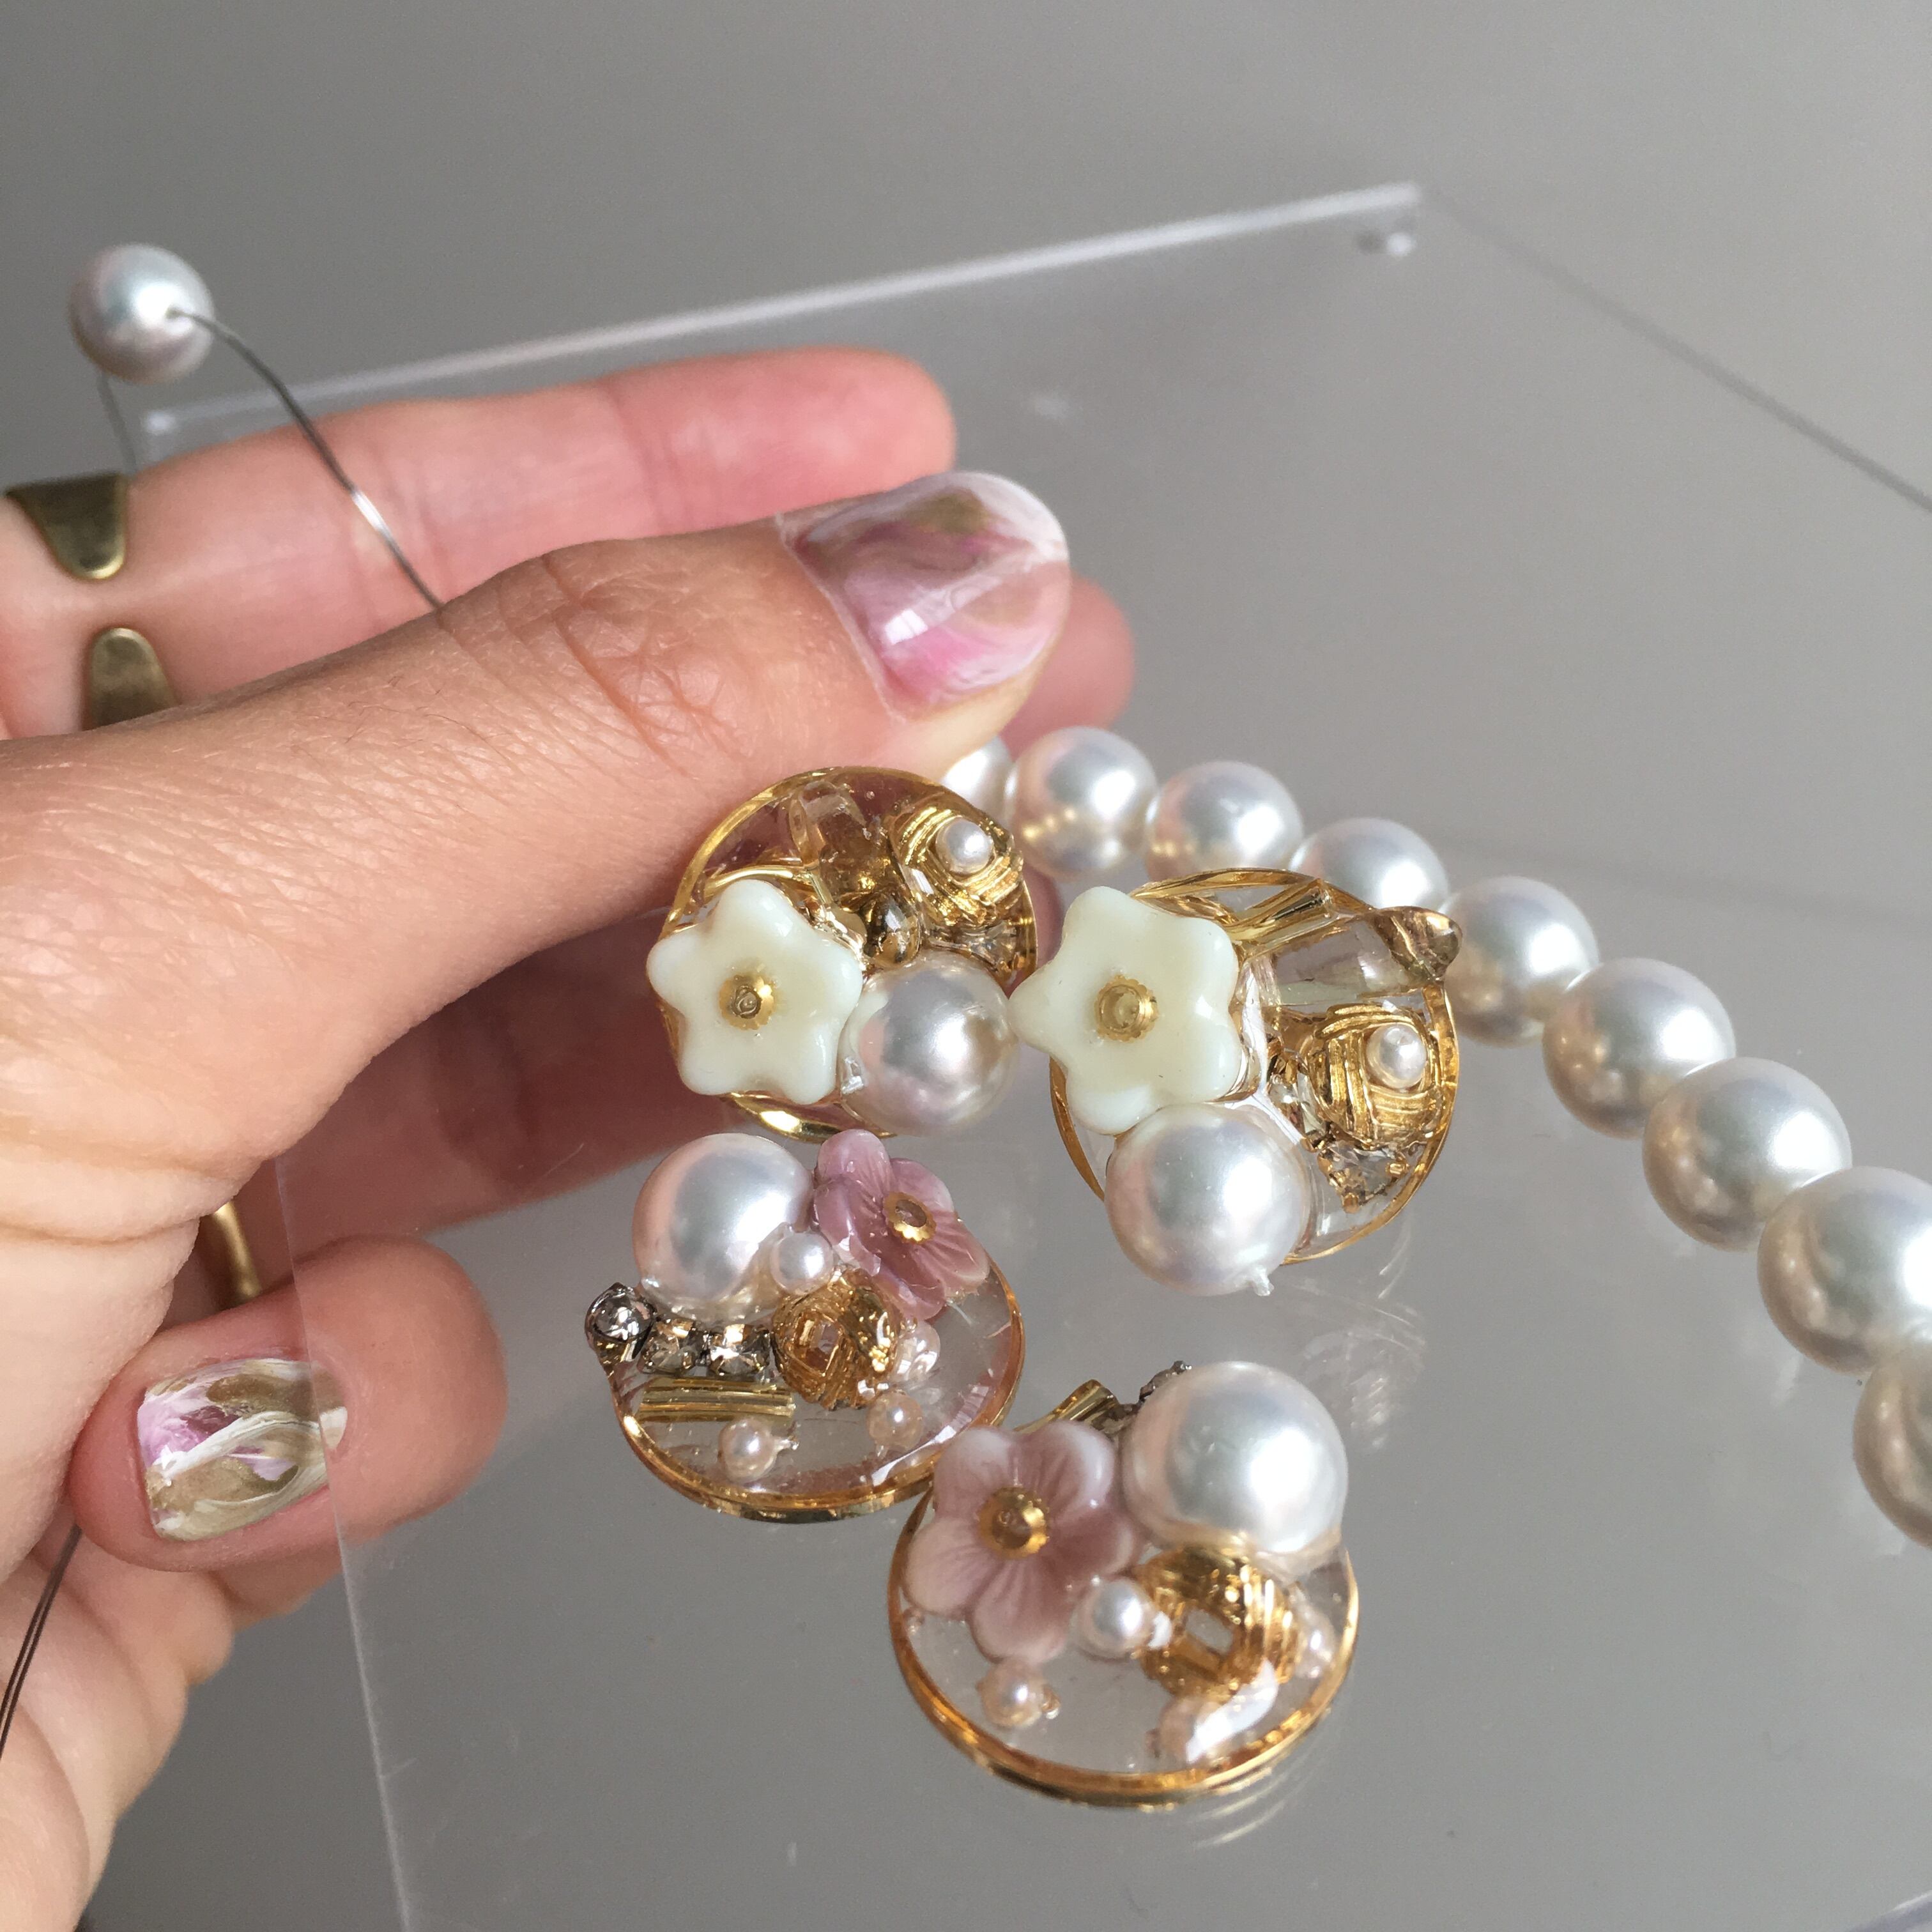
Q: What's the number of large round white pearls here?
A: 14